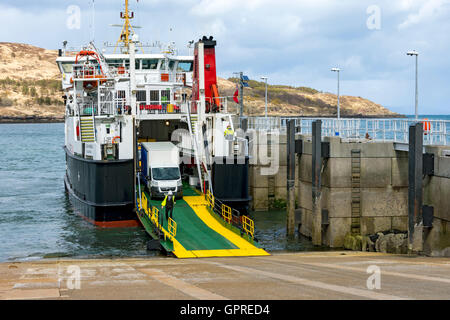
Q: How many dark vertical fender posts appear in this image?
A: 3